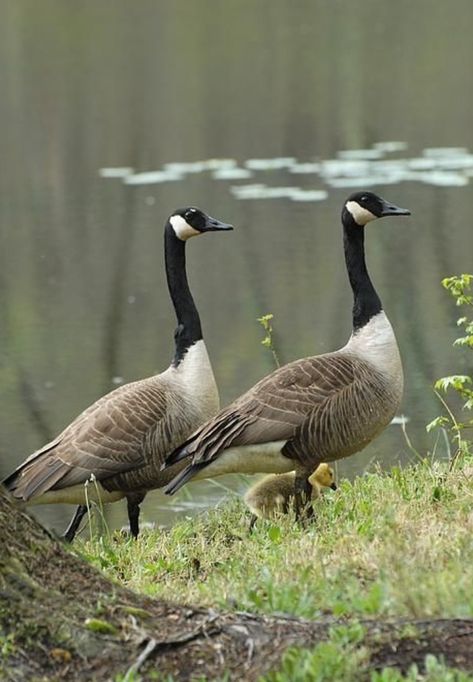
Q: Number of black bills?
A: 3